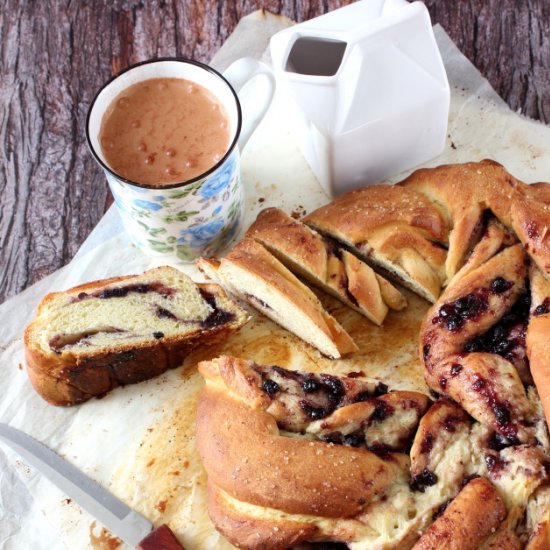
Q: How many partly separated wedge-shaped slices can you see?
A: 2